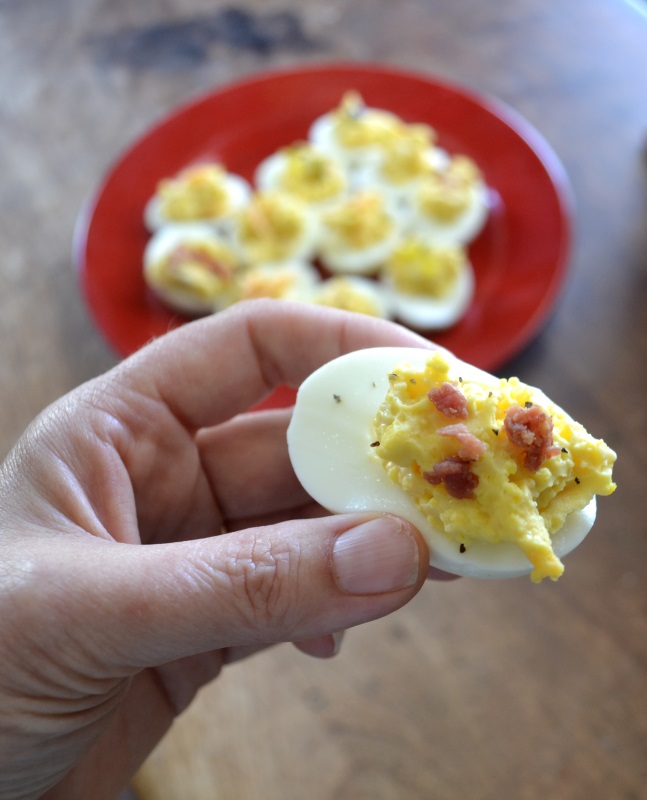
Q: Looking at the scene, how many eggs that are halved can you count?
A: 12